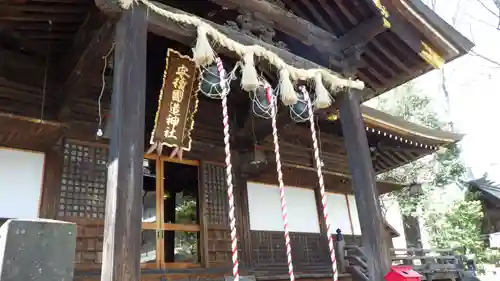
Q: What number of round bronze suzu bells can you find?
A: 3